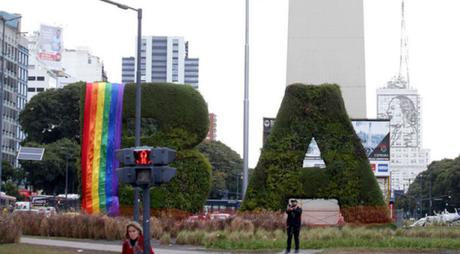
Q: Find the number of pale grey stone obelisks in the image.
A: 1